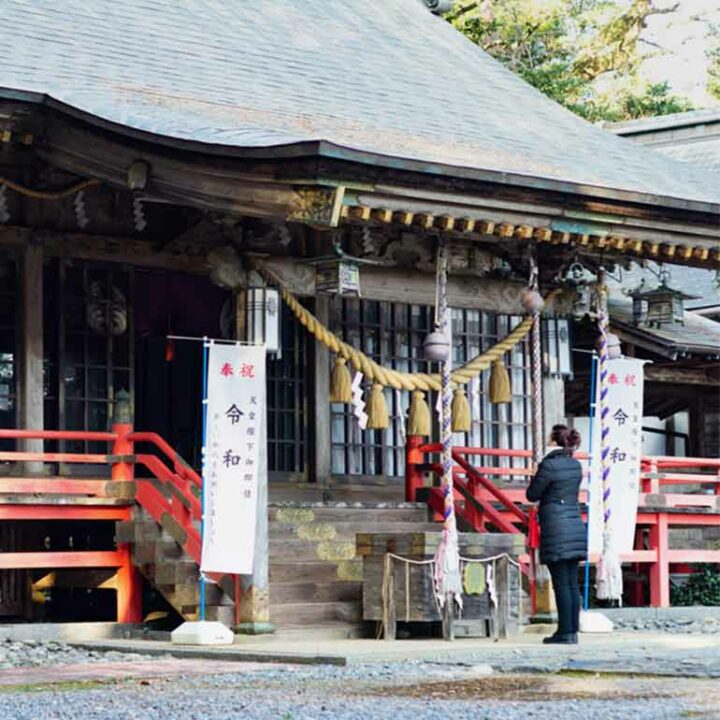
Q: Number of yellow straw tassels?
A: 5